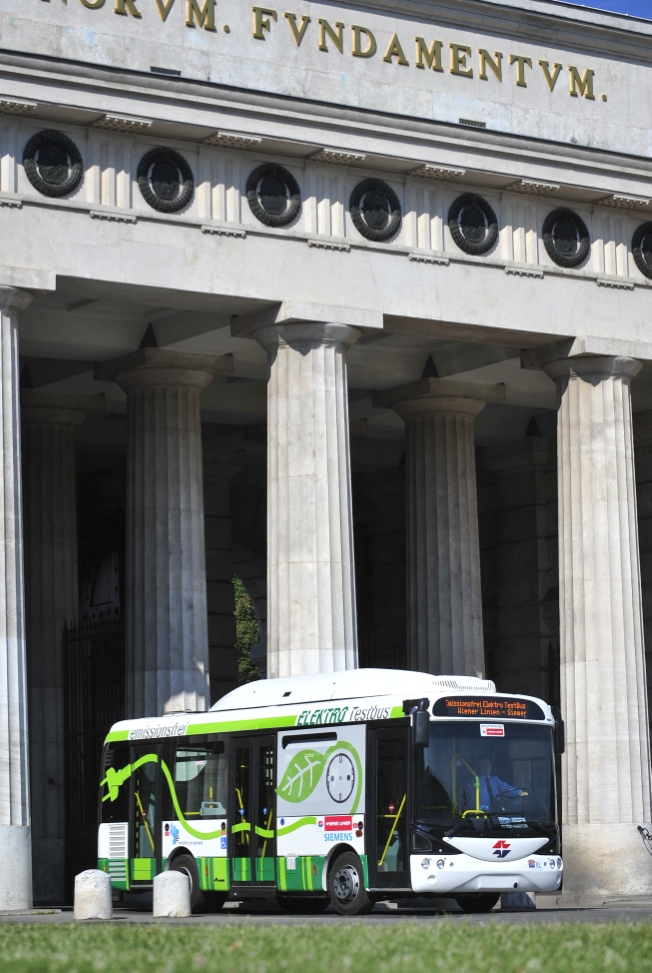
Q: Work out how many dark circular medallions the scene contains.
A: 7